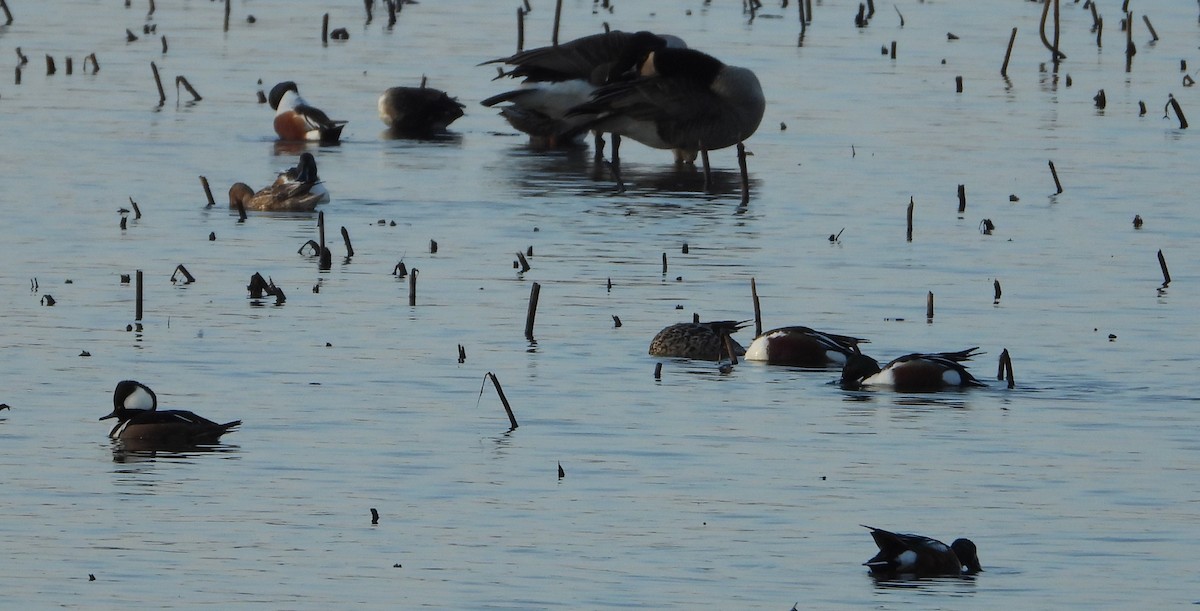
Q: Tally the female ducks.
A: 2